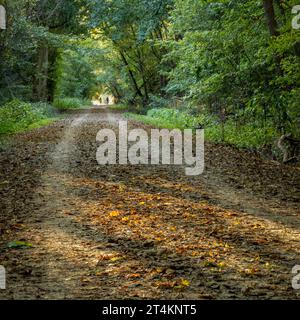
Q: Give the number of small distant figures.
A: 2